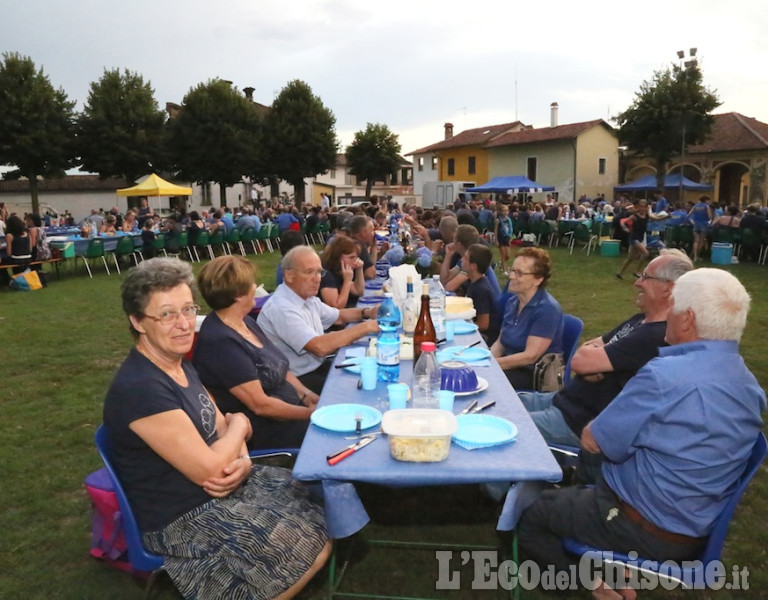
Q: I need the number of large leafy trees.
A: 6